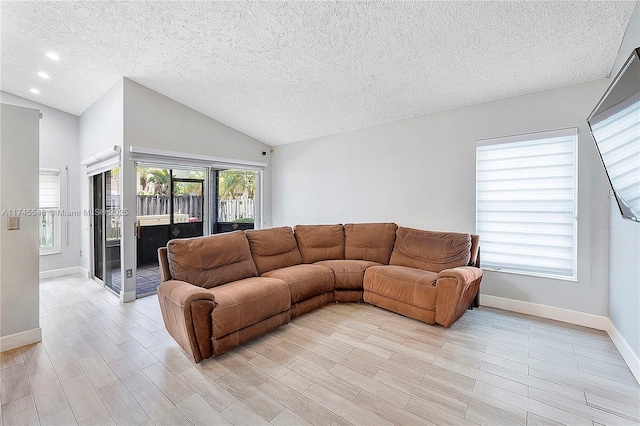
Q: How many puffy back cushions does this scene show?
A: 5